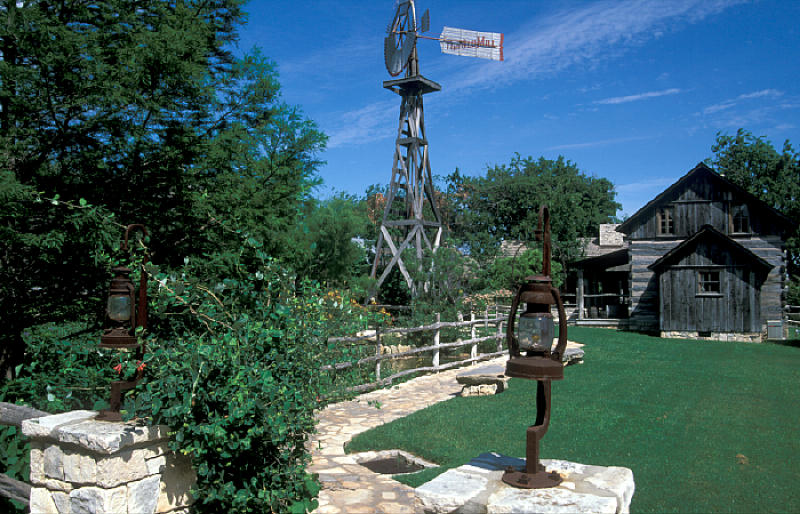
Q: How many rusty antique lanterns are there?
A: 2